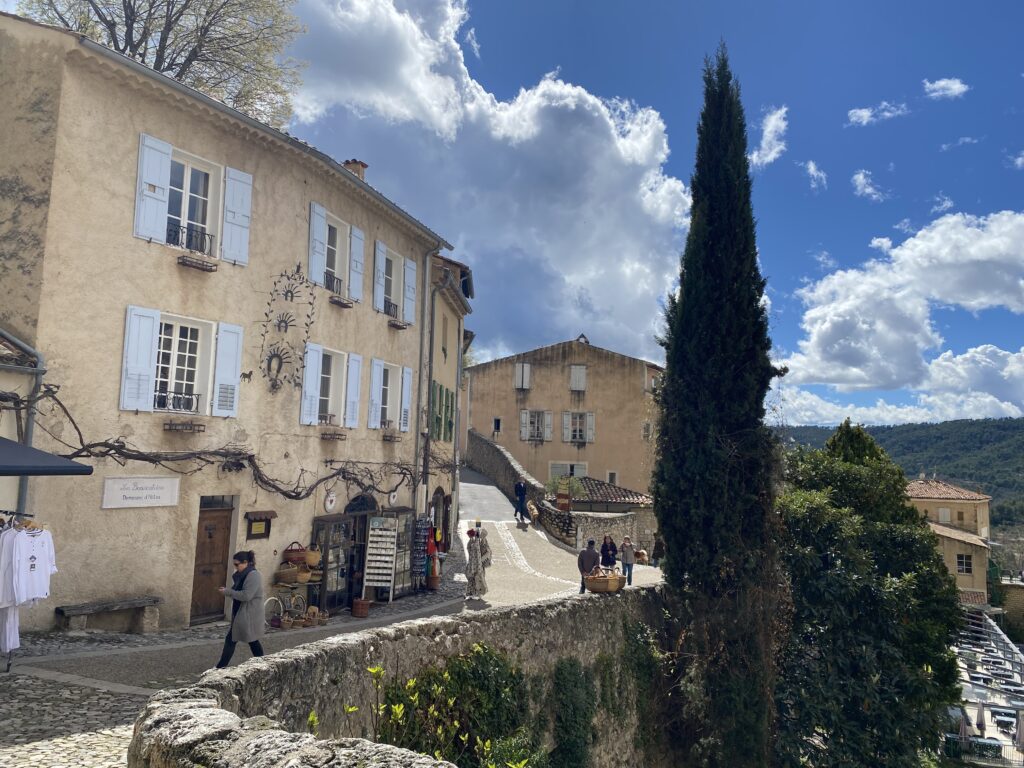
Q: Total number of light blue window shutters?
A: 12